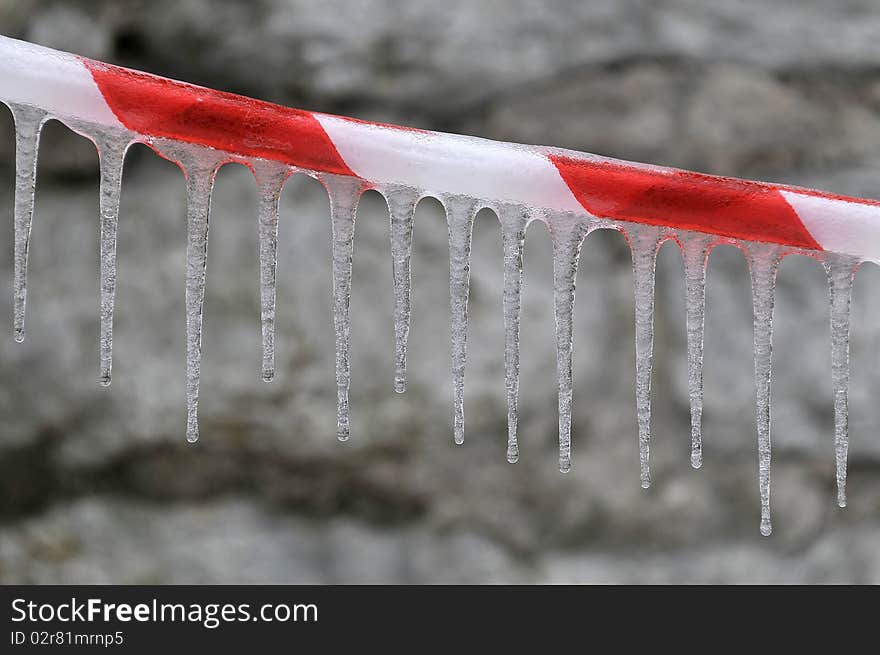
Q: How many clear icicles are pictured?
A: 13